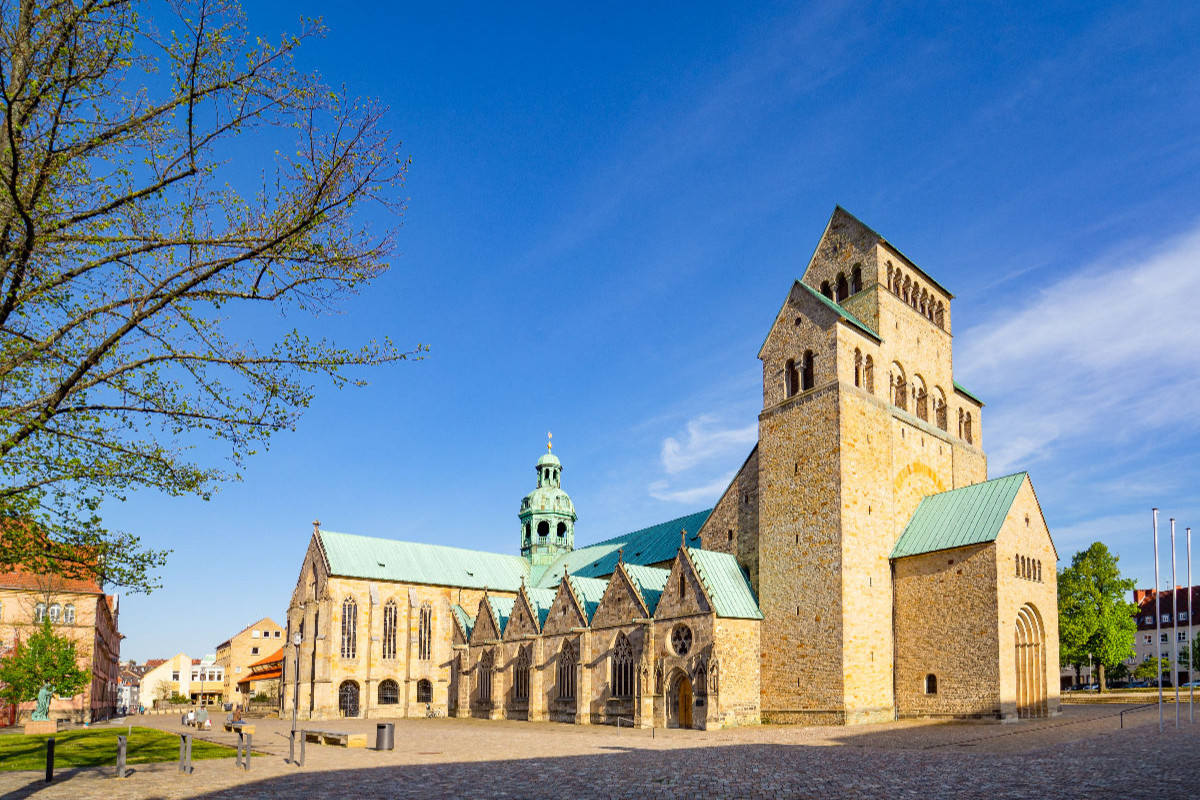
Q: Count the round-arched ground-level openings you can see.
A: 5